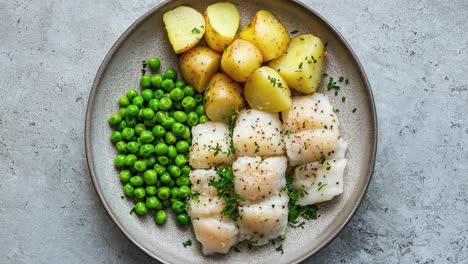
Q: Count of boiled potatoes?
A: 8